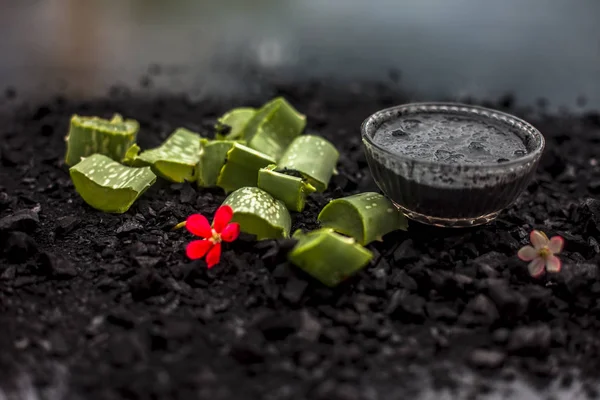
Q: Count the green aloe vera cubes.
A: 12